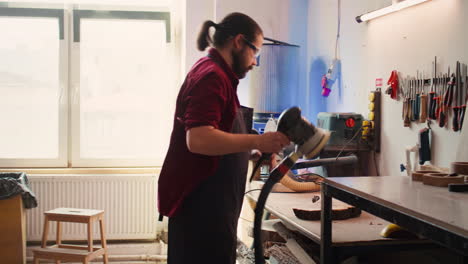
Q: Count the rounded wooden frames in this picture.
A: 3